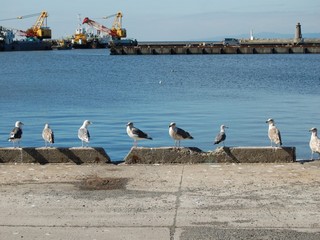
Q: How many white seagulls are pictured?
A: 8